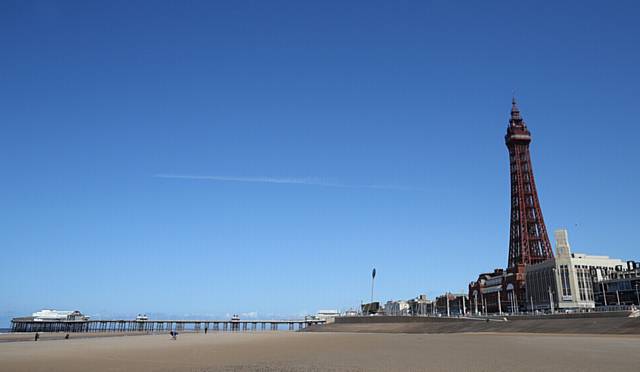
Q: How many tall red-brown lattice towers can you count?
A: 1